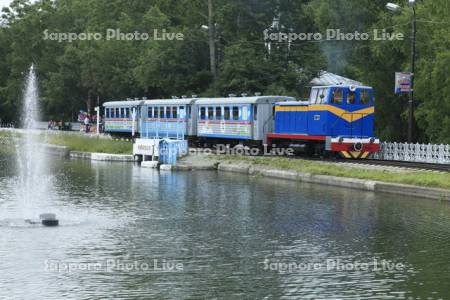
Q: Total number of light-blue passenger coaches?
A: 3